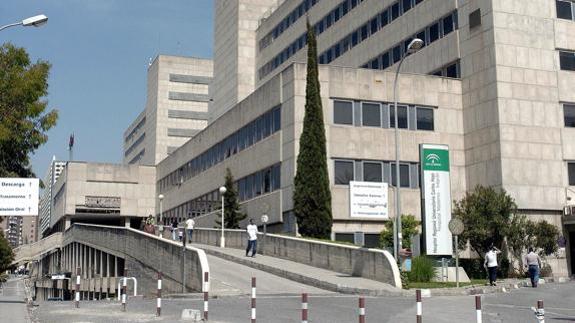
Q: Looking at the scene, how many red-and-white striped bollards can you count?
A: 10